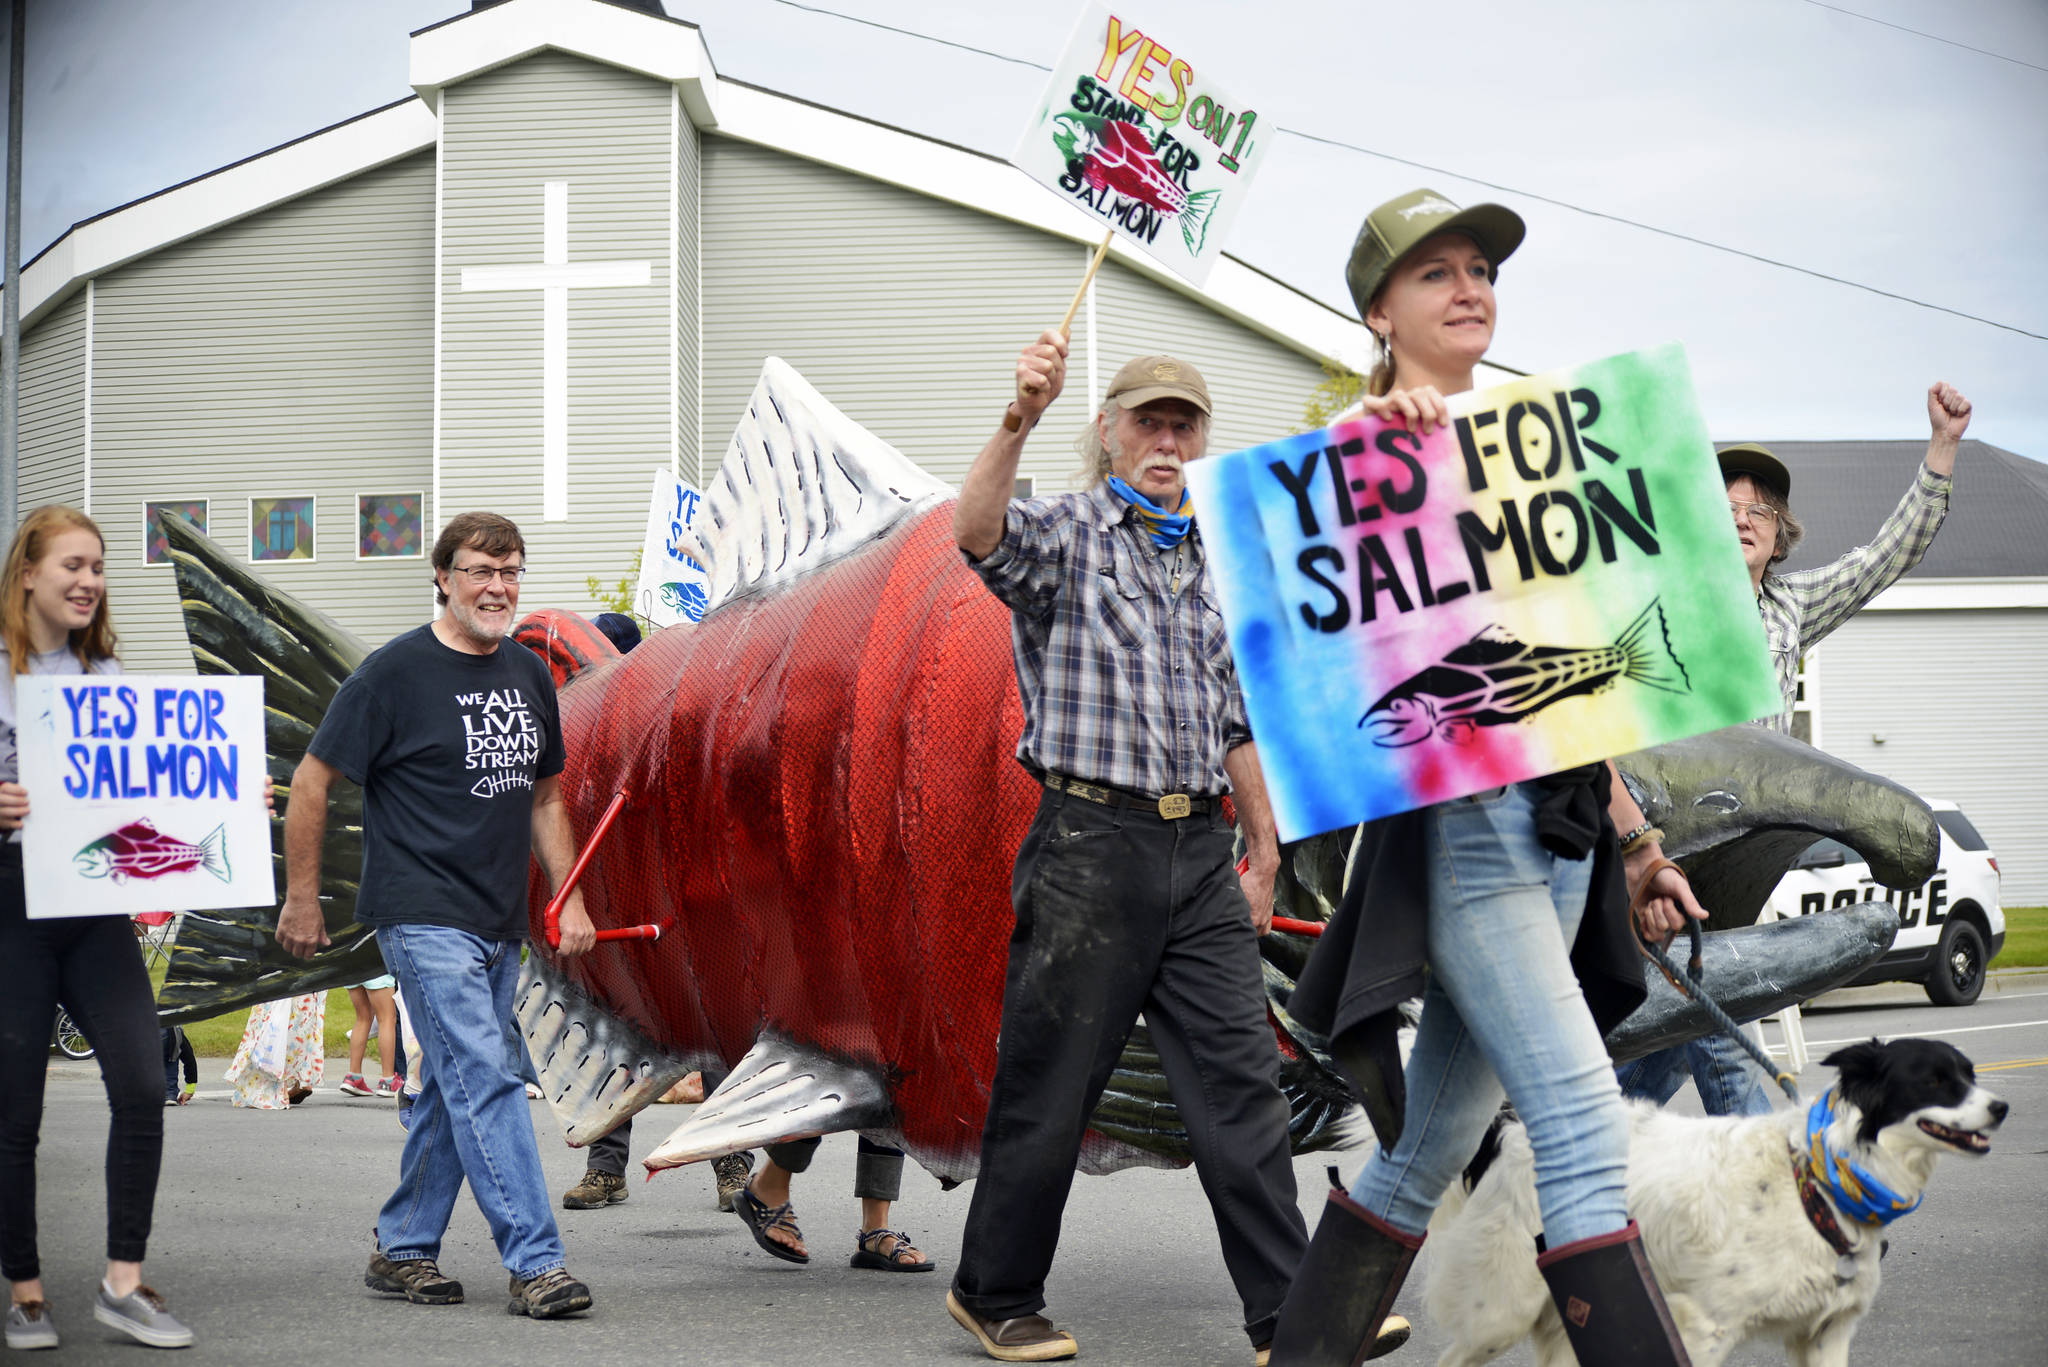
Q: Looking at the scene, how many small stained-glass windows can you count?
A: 3